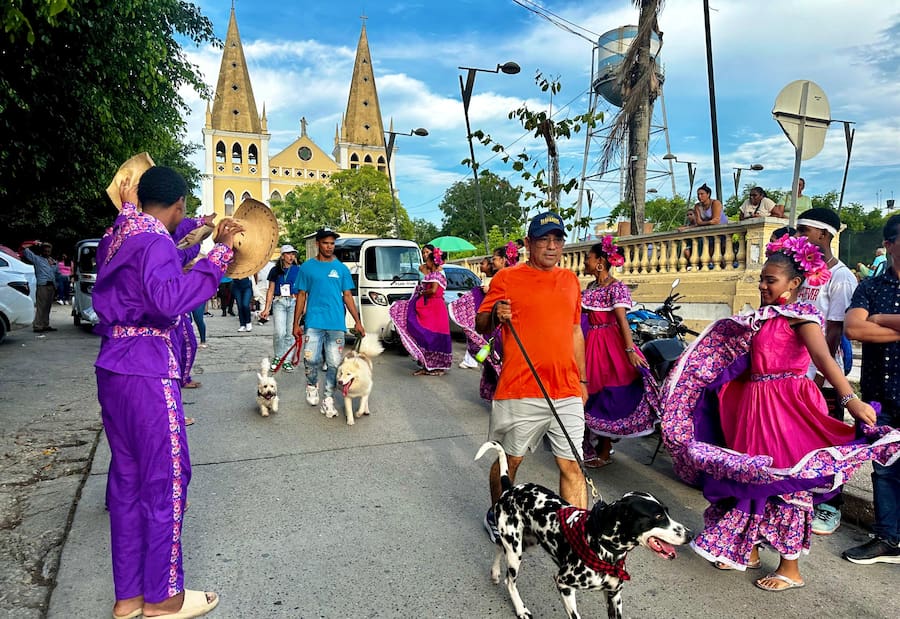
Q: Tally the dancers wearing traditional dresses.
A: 4